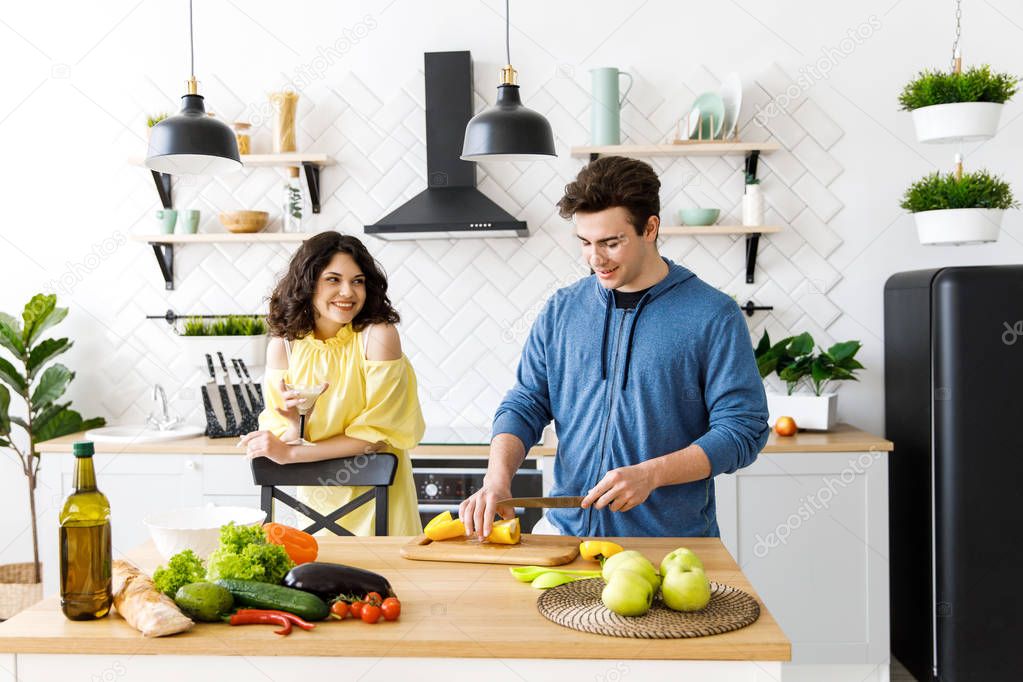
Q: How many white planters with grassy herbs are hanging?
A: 2